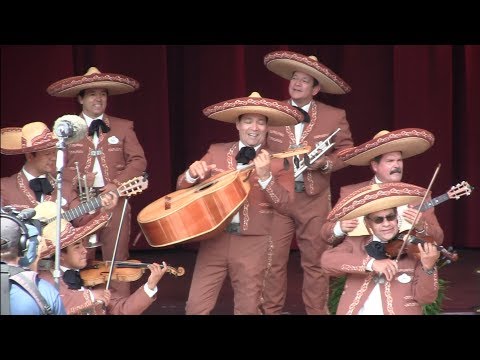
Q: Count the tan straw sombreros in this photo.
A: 7